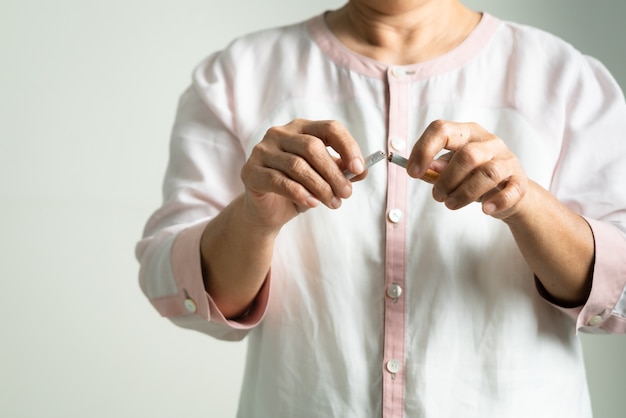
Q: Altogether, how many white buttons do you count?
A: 7